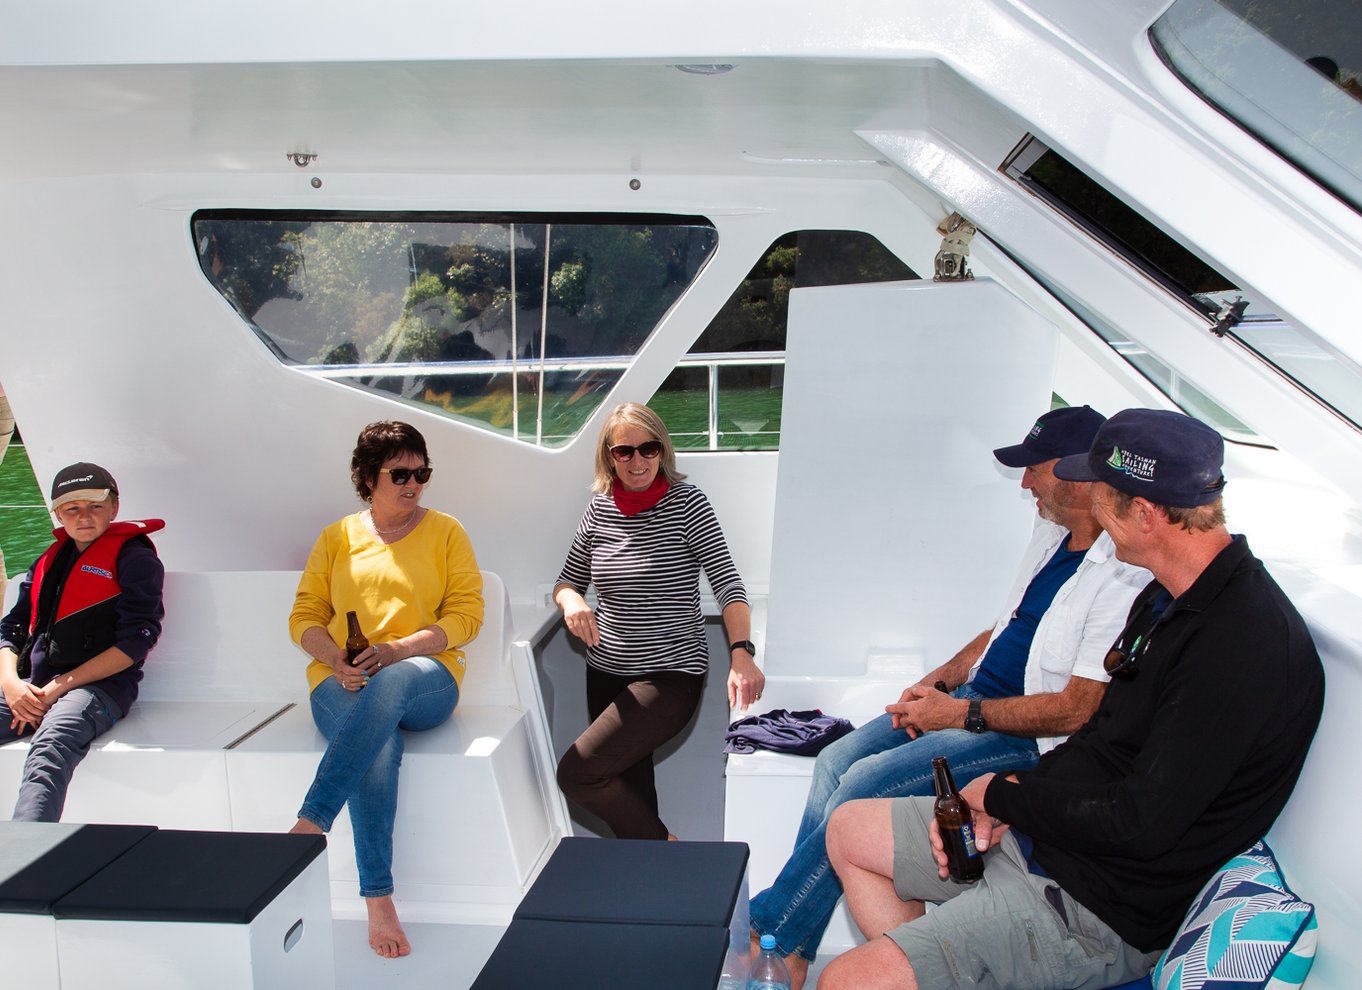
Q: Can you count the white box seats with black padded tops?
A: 4